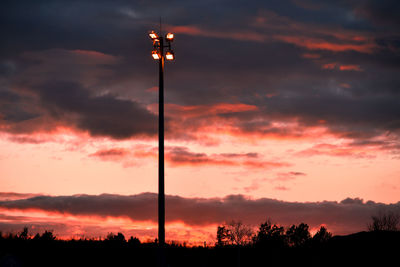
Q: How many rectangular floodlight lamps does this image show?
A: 4